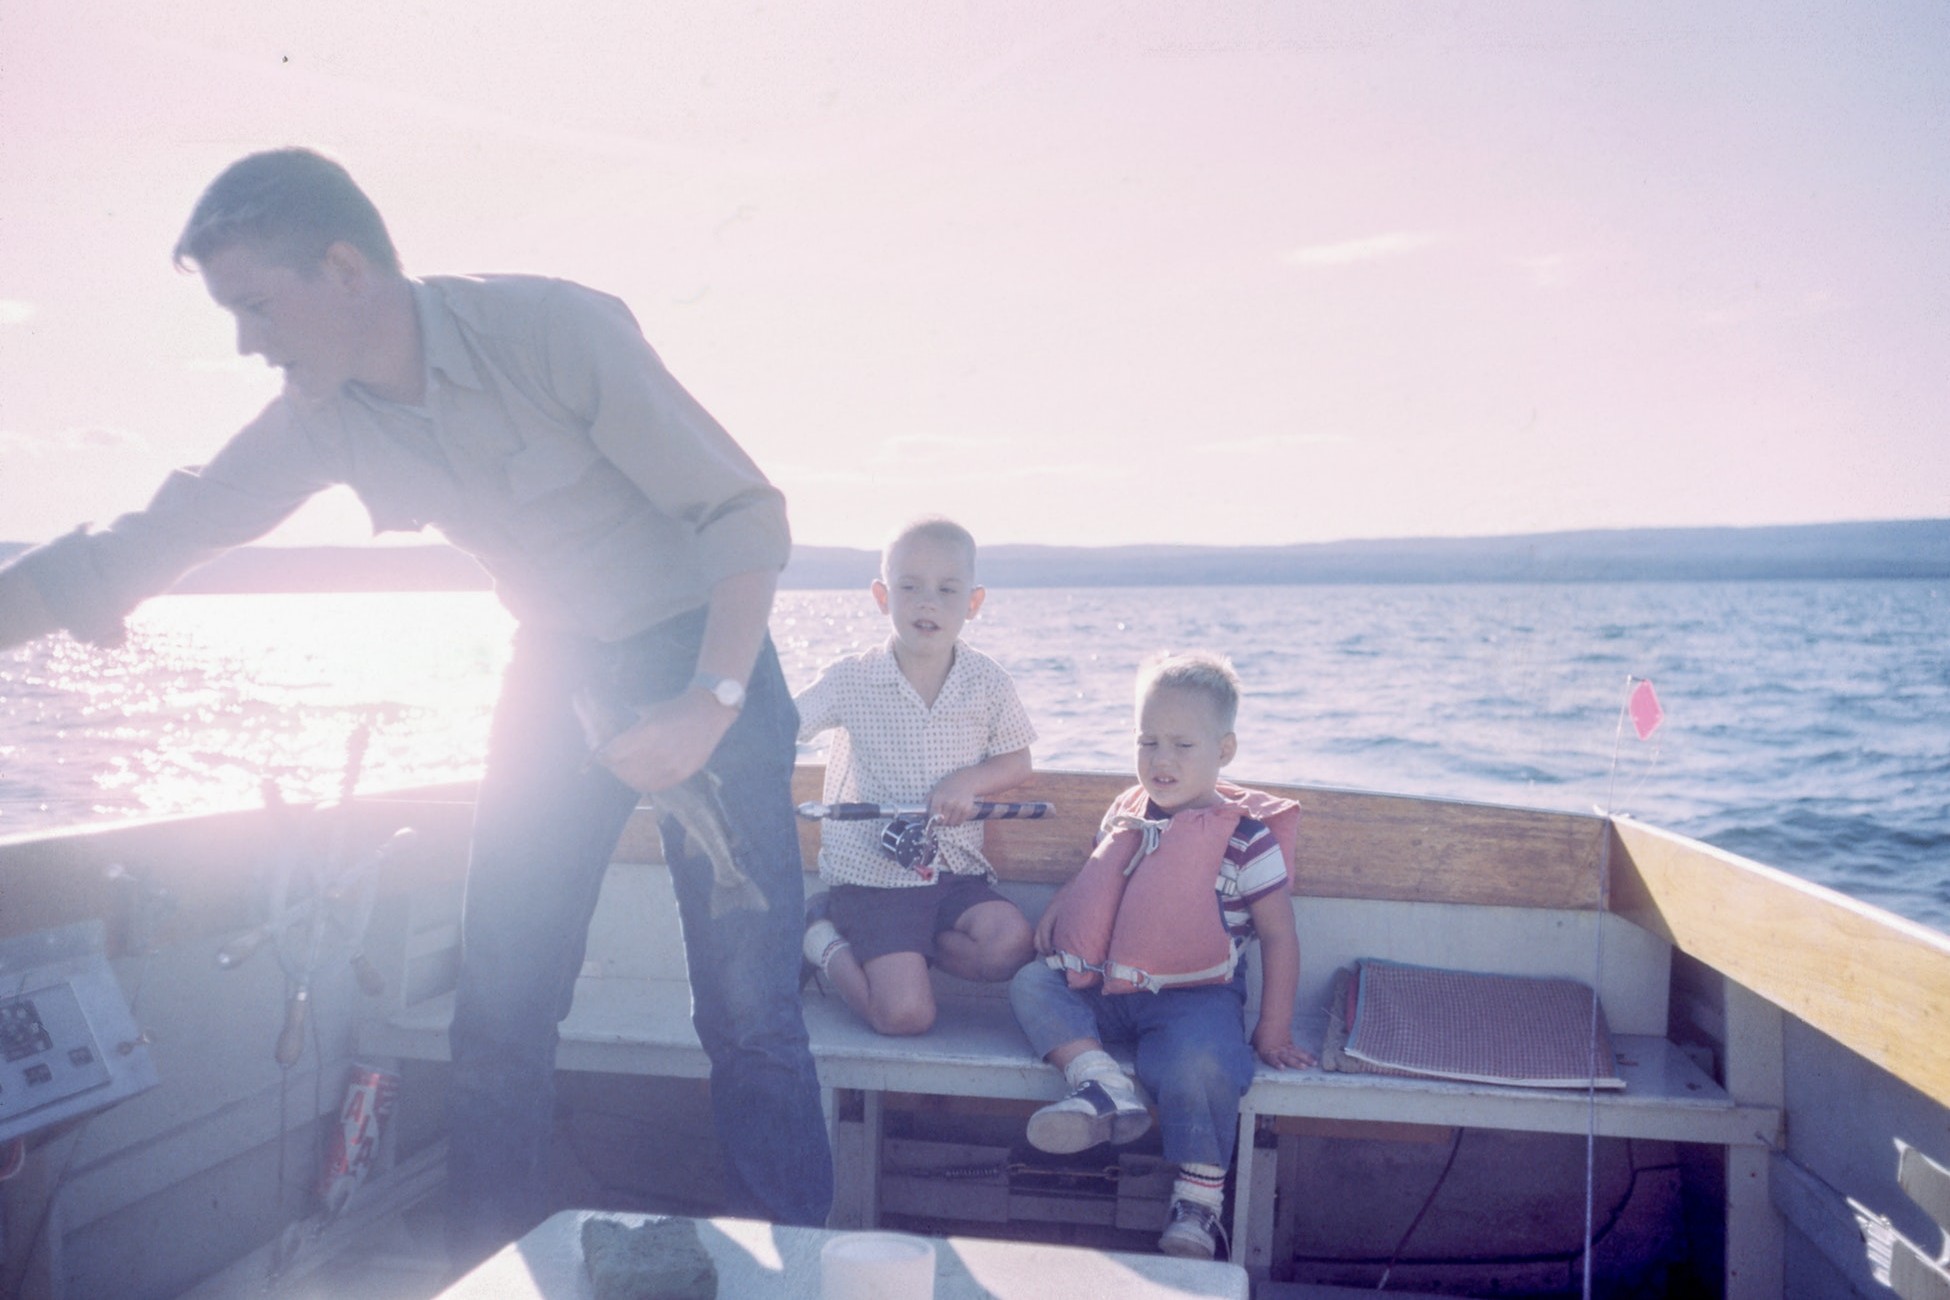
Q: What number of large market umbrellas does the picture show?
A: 0